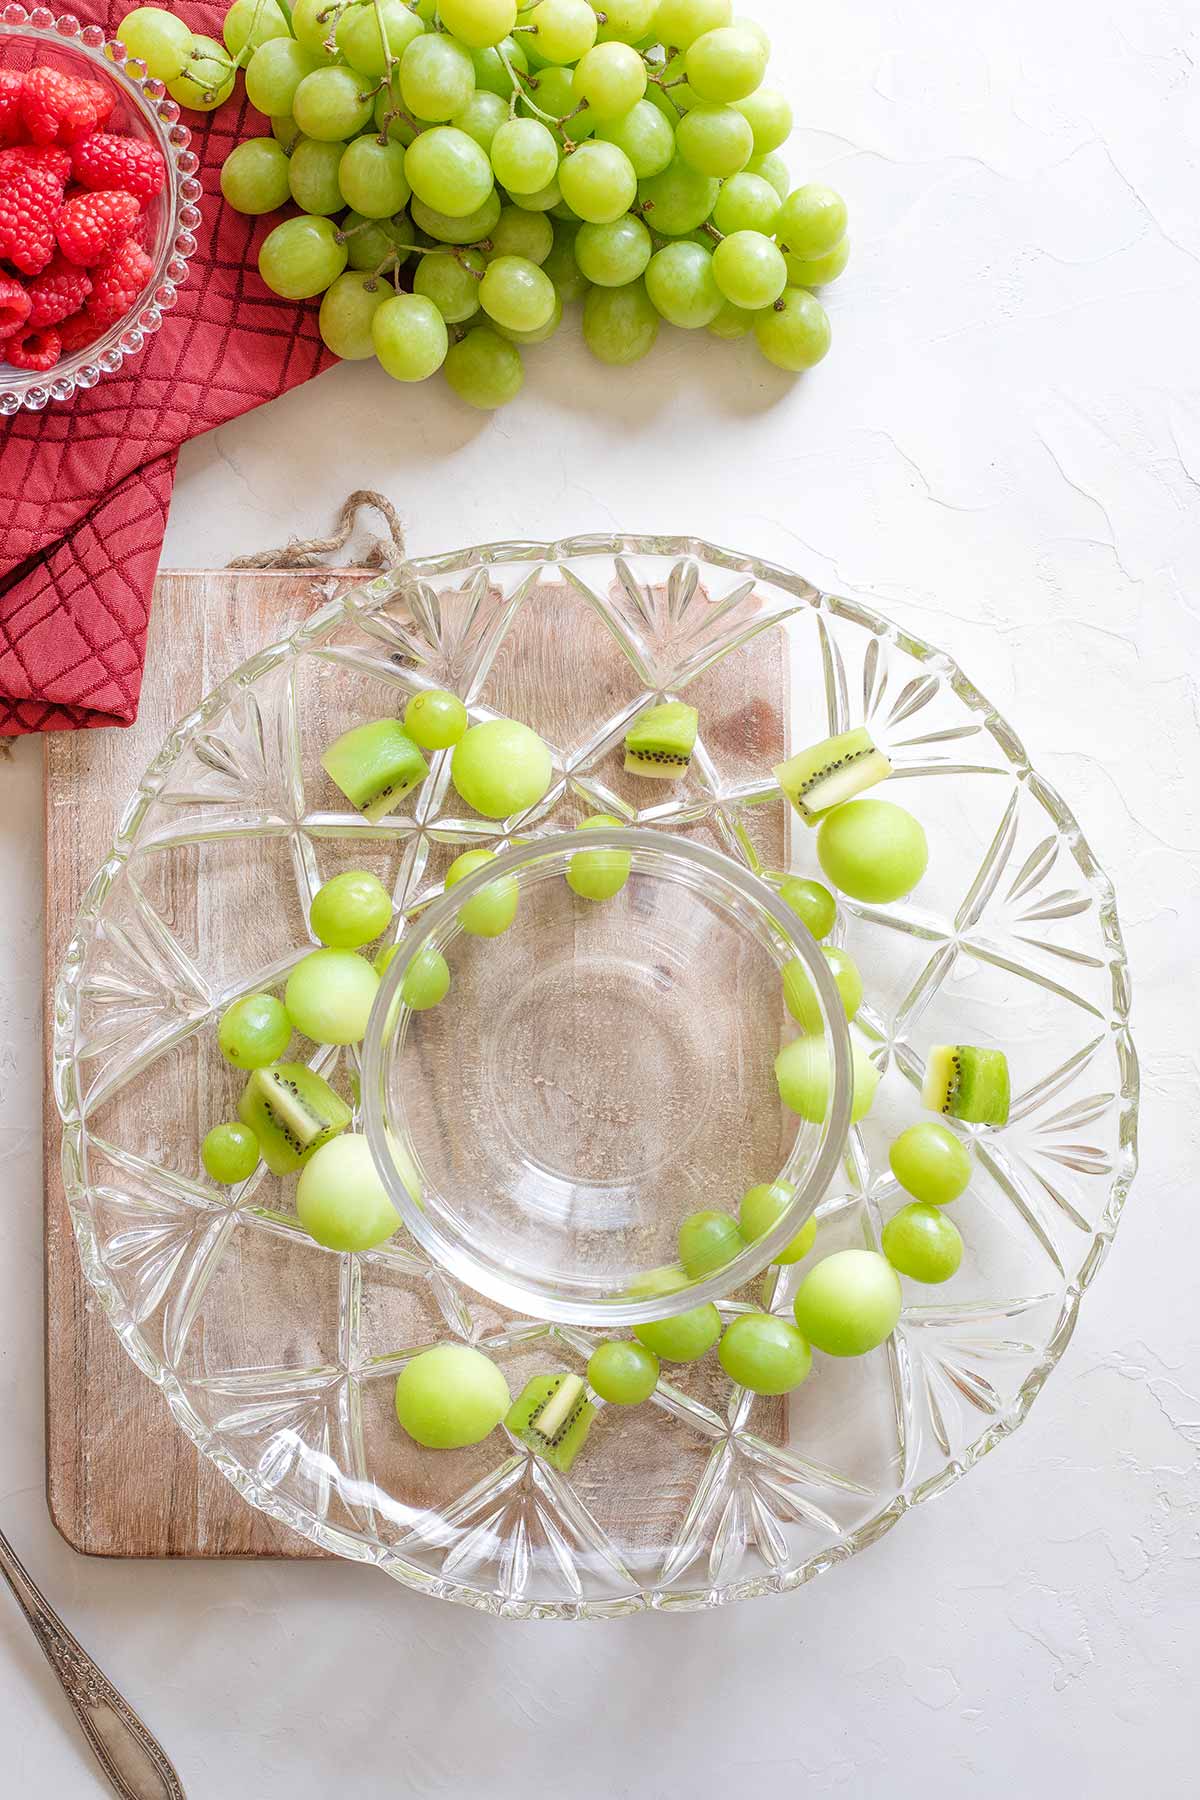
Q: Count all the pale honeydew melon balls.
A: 7